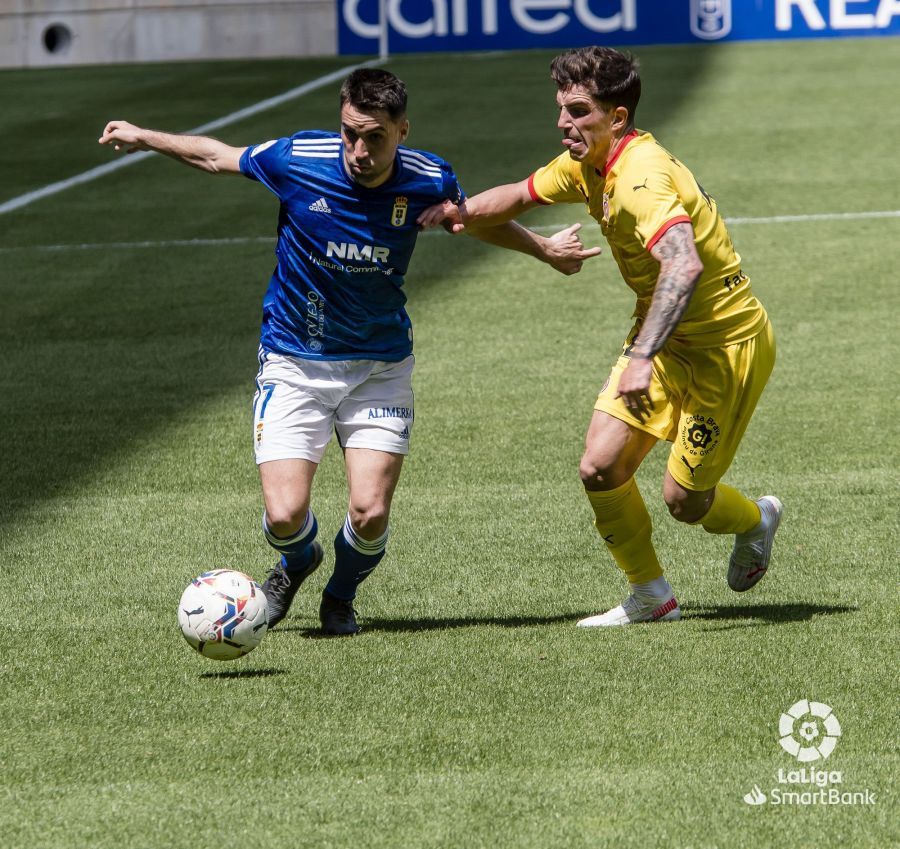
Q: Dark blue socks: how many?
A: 2